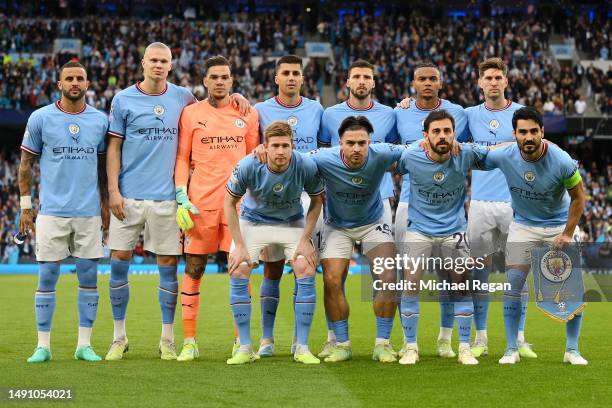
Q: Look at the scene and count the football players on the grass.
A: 11